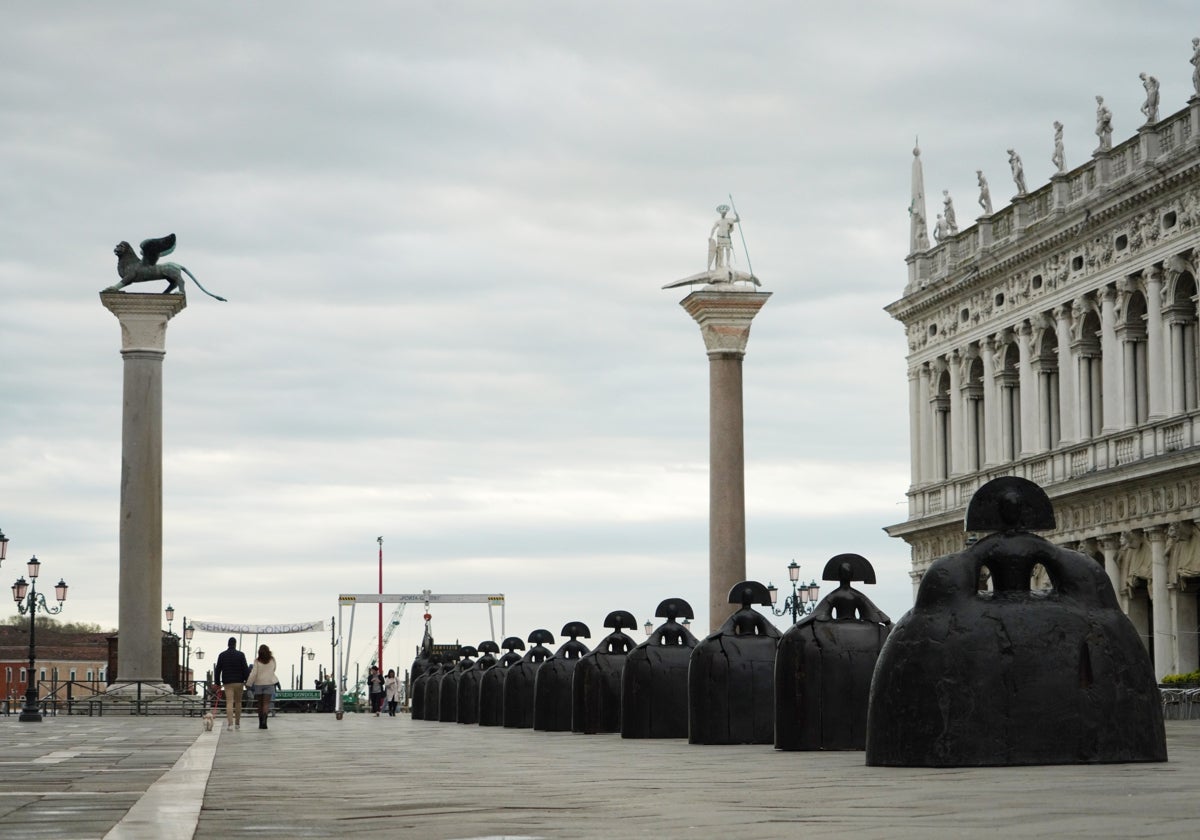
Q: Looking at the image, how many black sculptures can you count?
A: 13